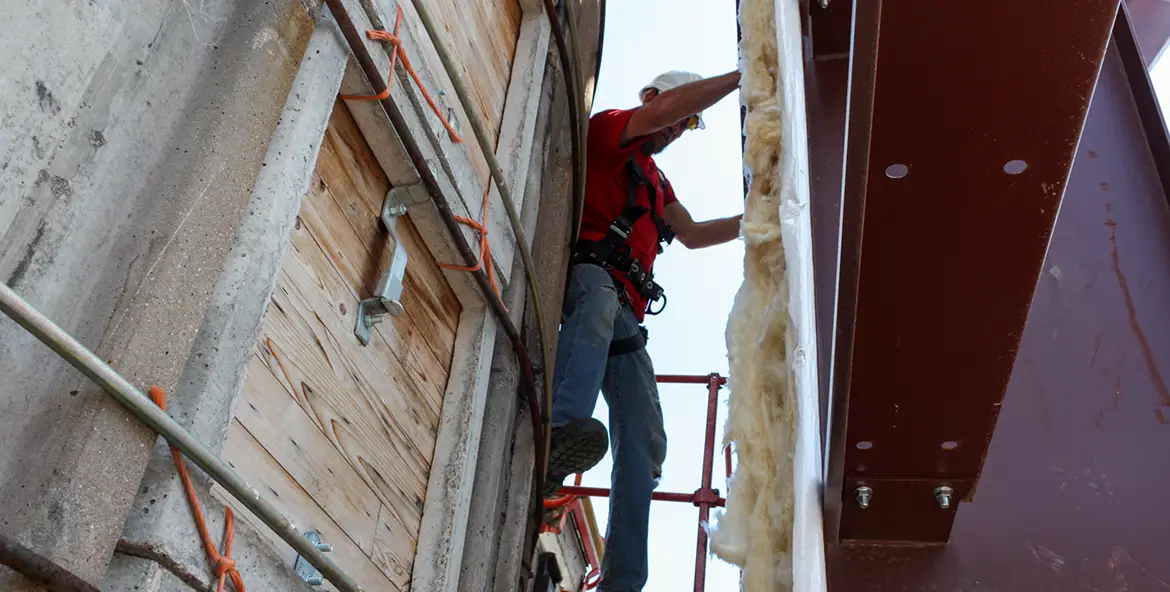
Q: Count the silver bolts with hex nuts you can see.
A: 2